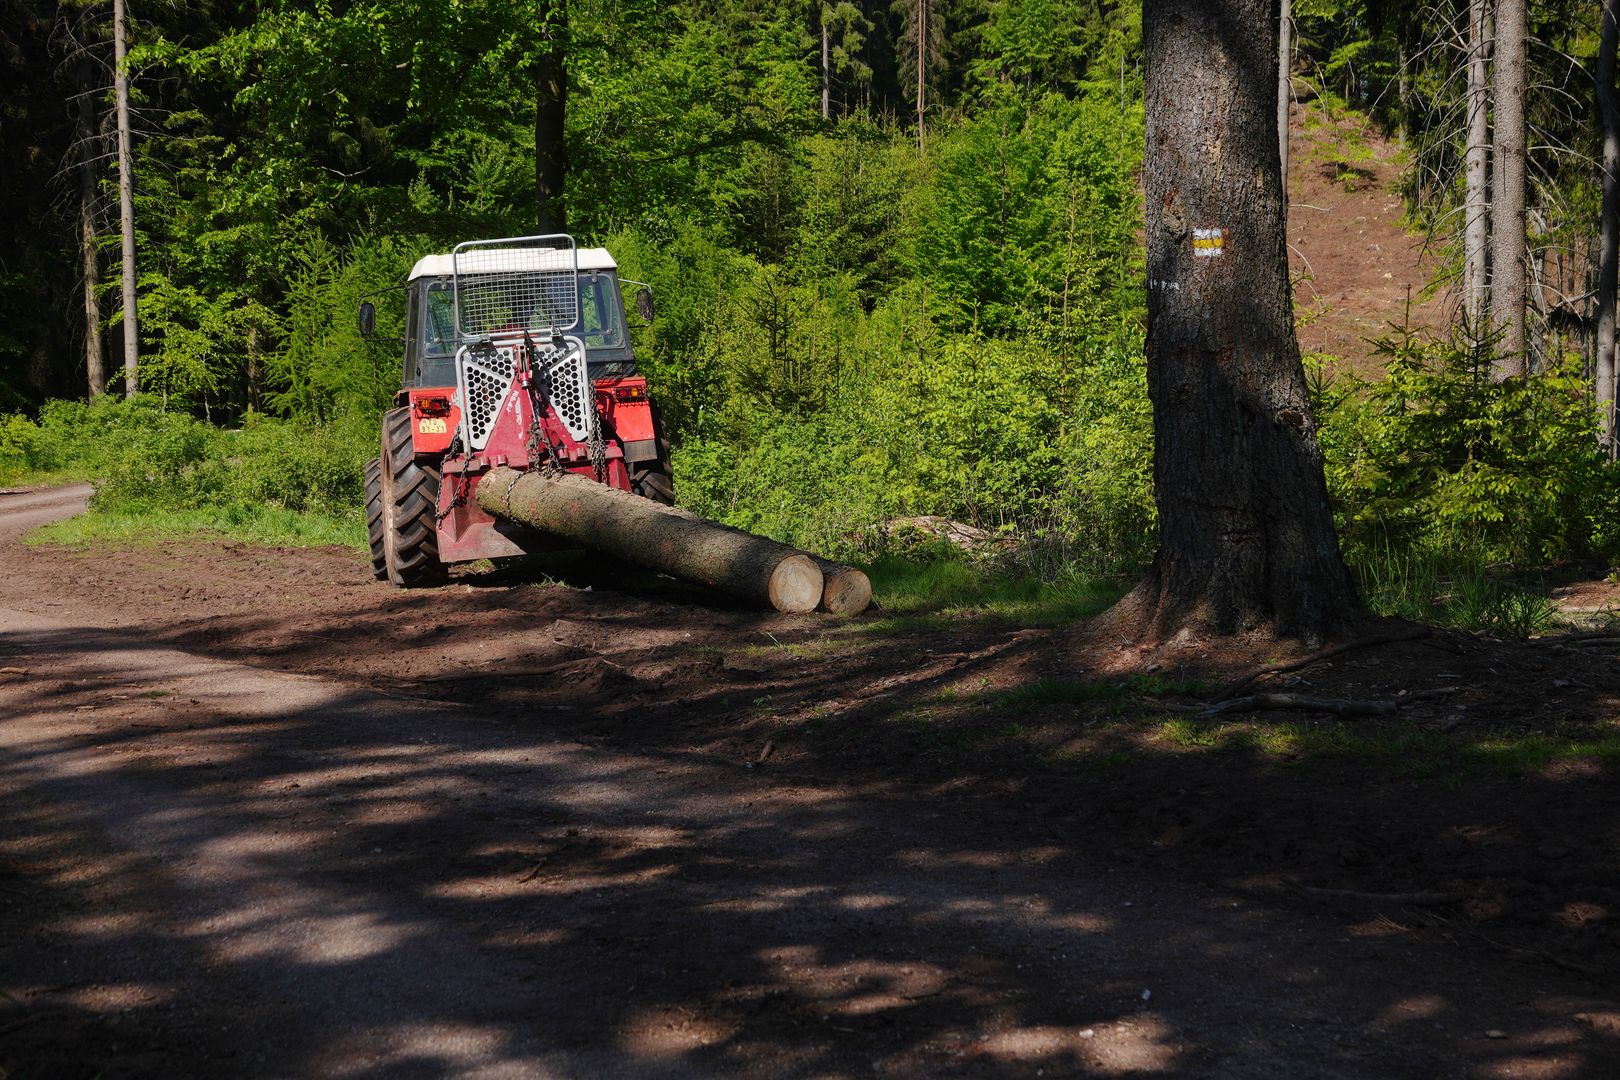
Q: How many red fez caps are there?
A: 0